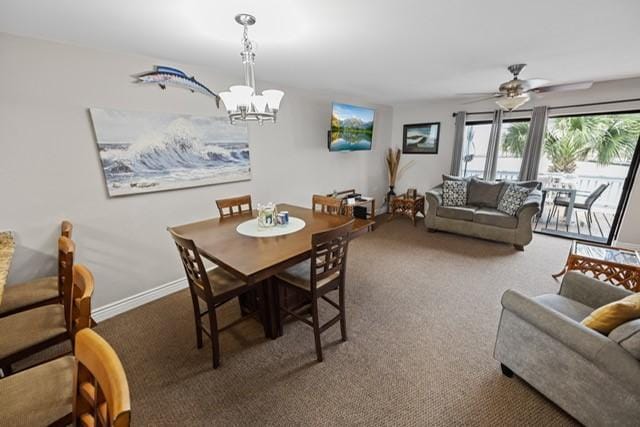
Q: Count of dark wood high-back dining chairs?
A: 4